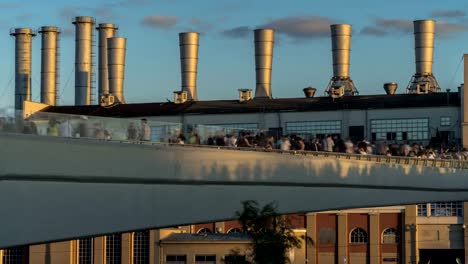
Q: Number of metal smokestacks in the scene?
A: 9